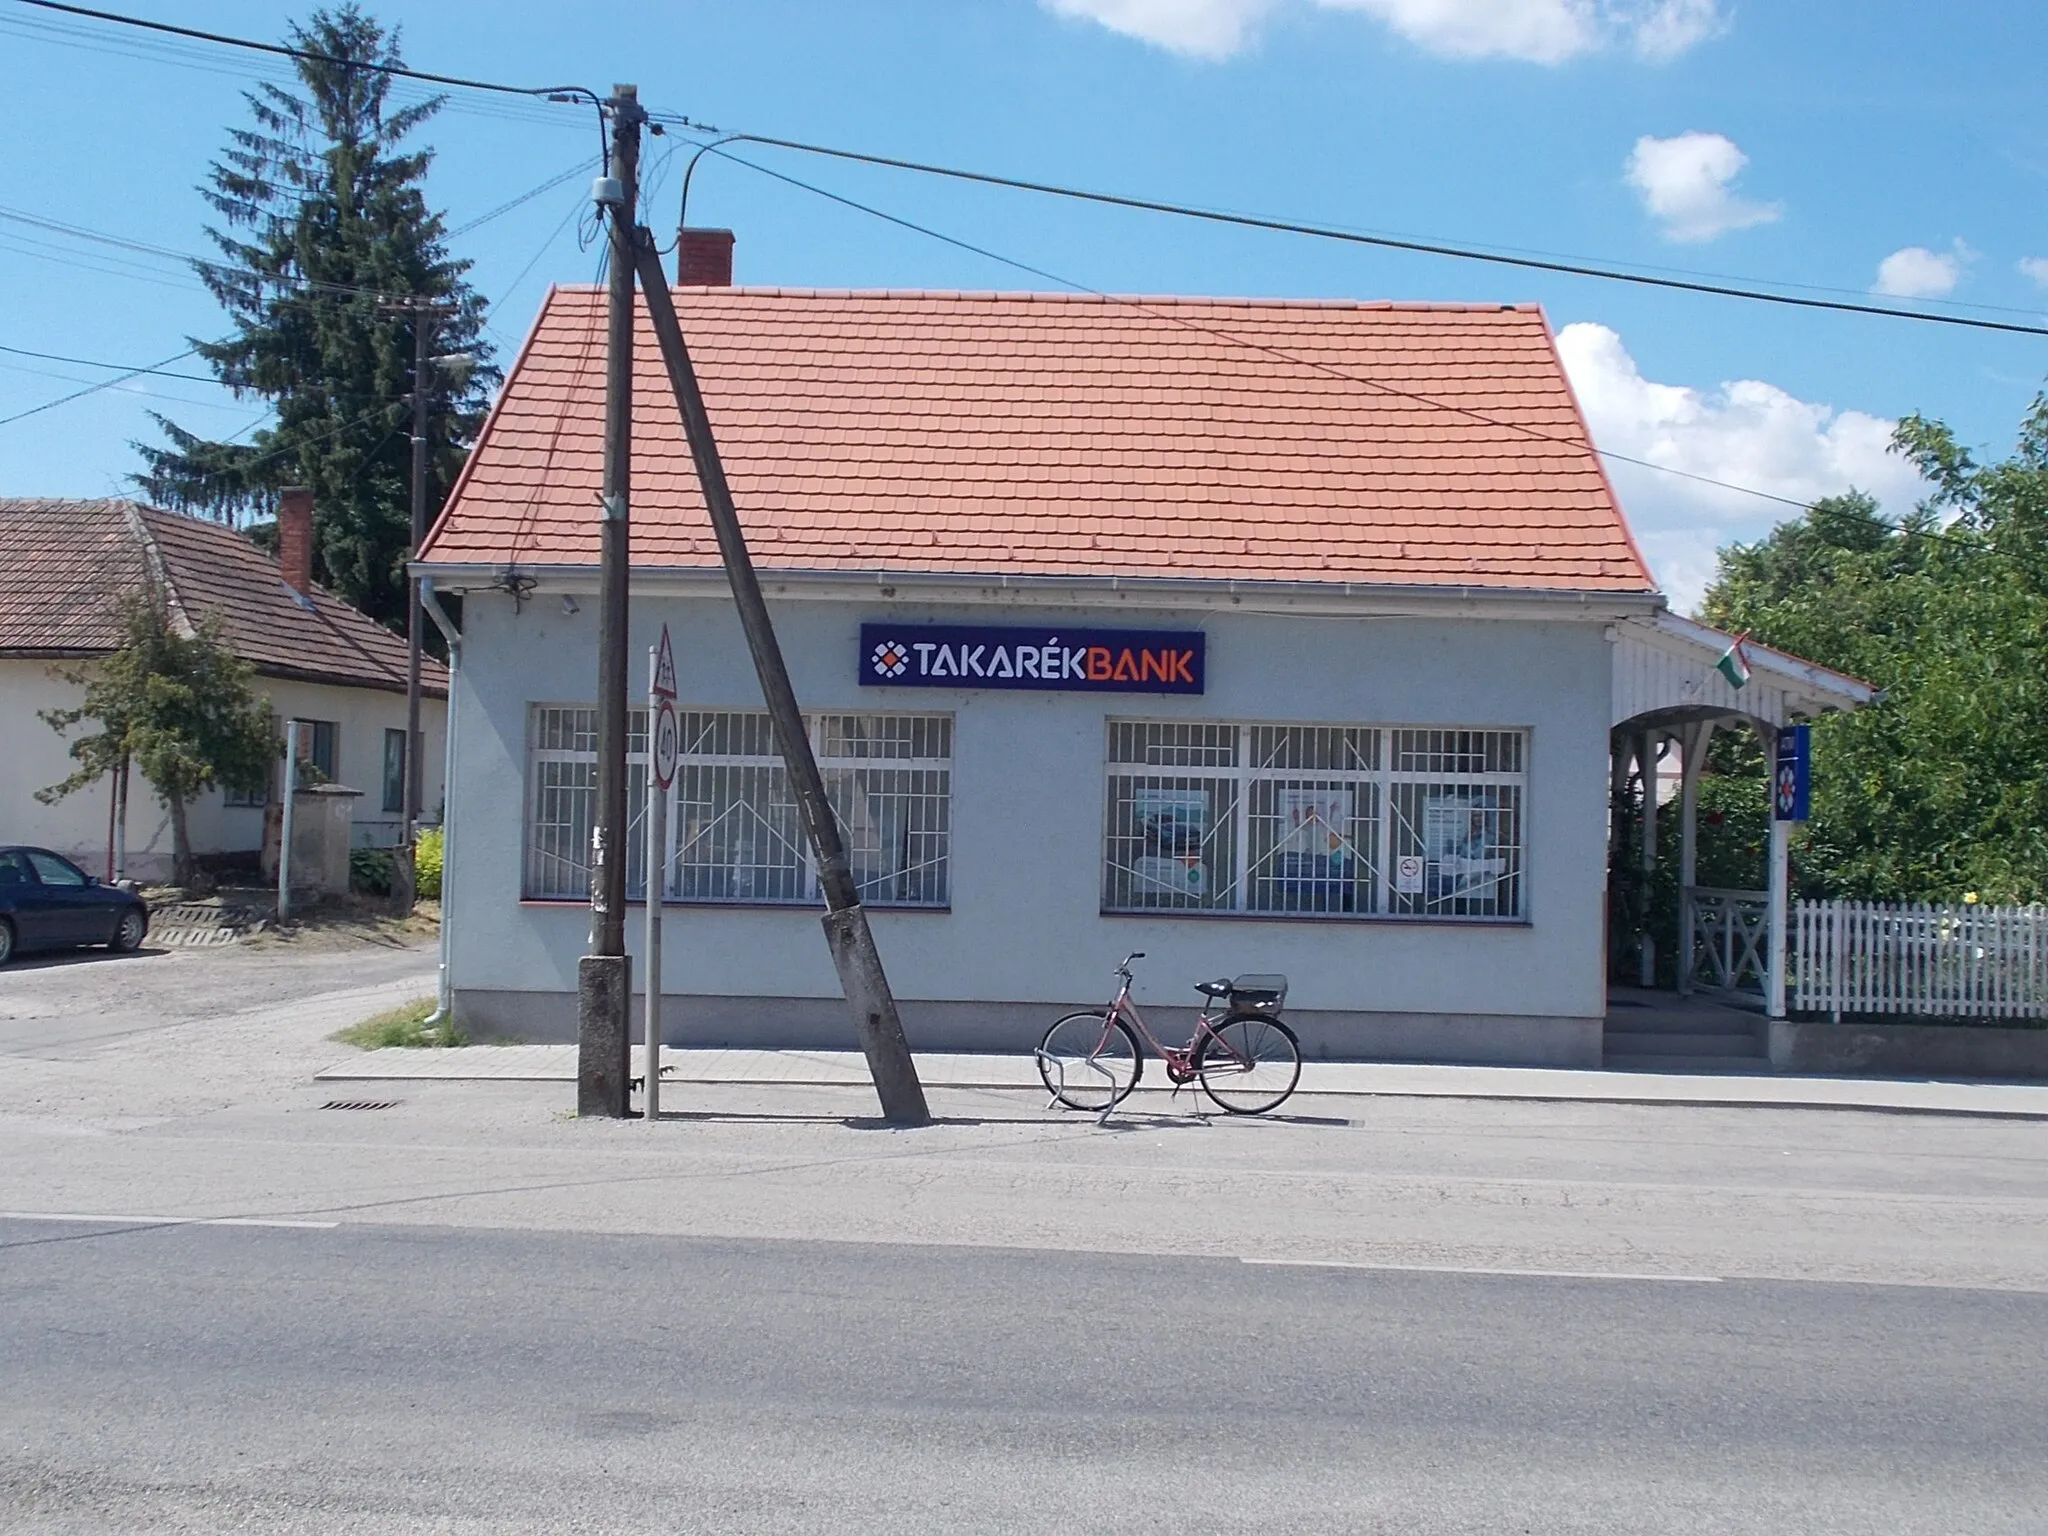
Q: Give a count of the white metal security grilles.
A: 2